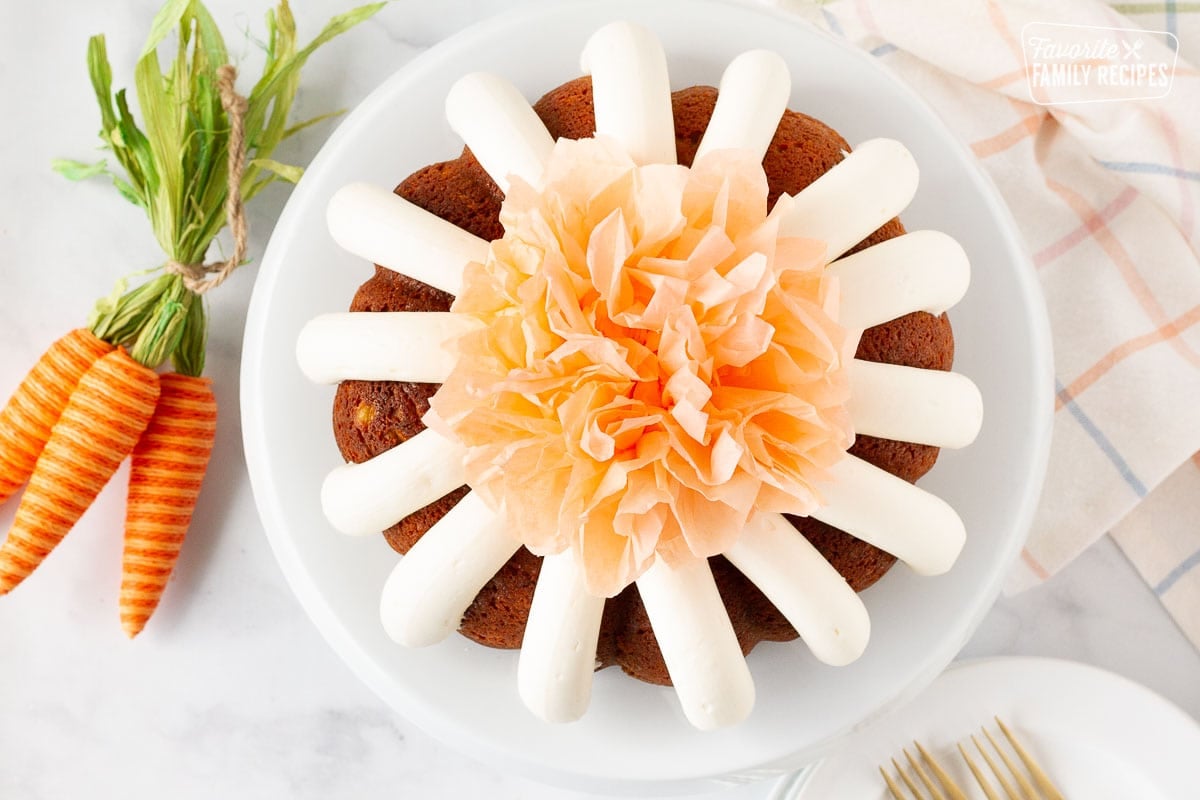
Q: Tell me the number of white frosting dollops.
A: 14